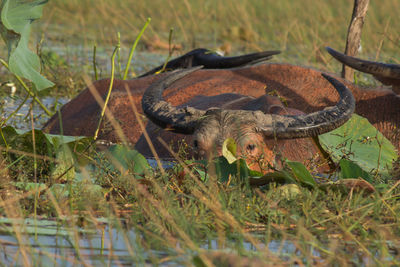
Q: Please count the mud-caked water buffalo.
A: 3